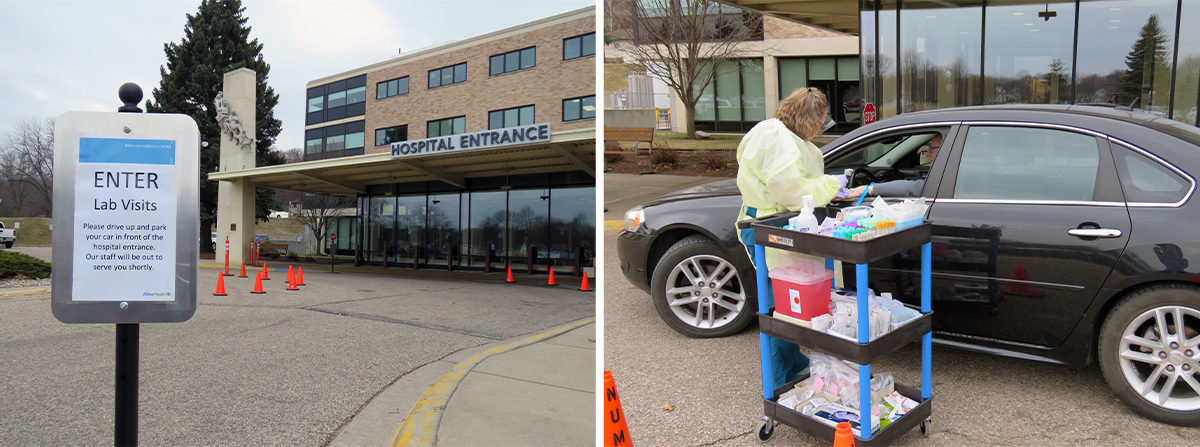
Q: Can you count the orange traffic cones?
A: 12